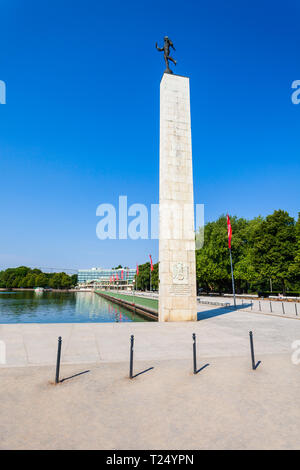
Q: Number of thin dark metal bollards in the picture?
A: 10